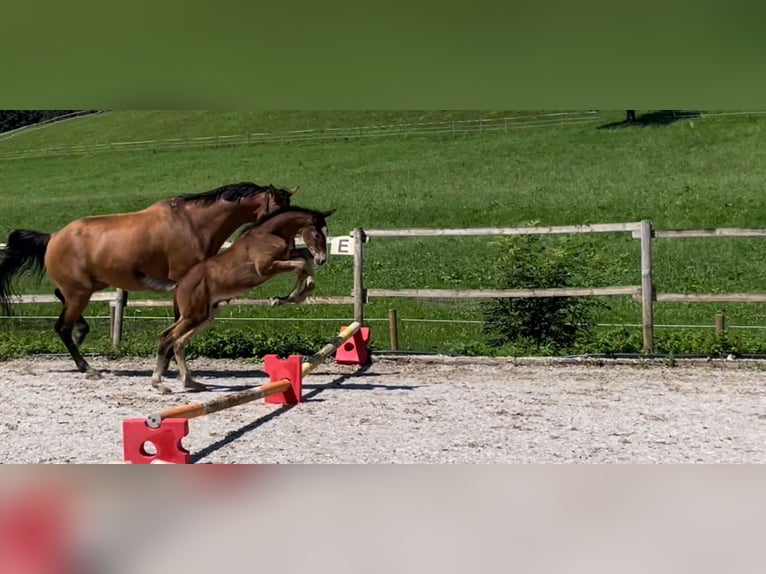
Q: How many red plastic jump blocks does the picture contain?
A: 3